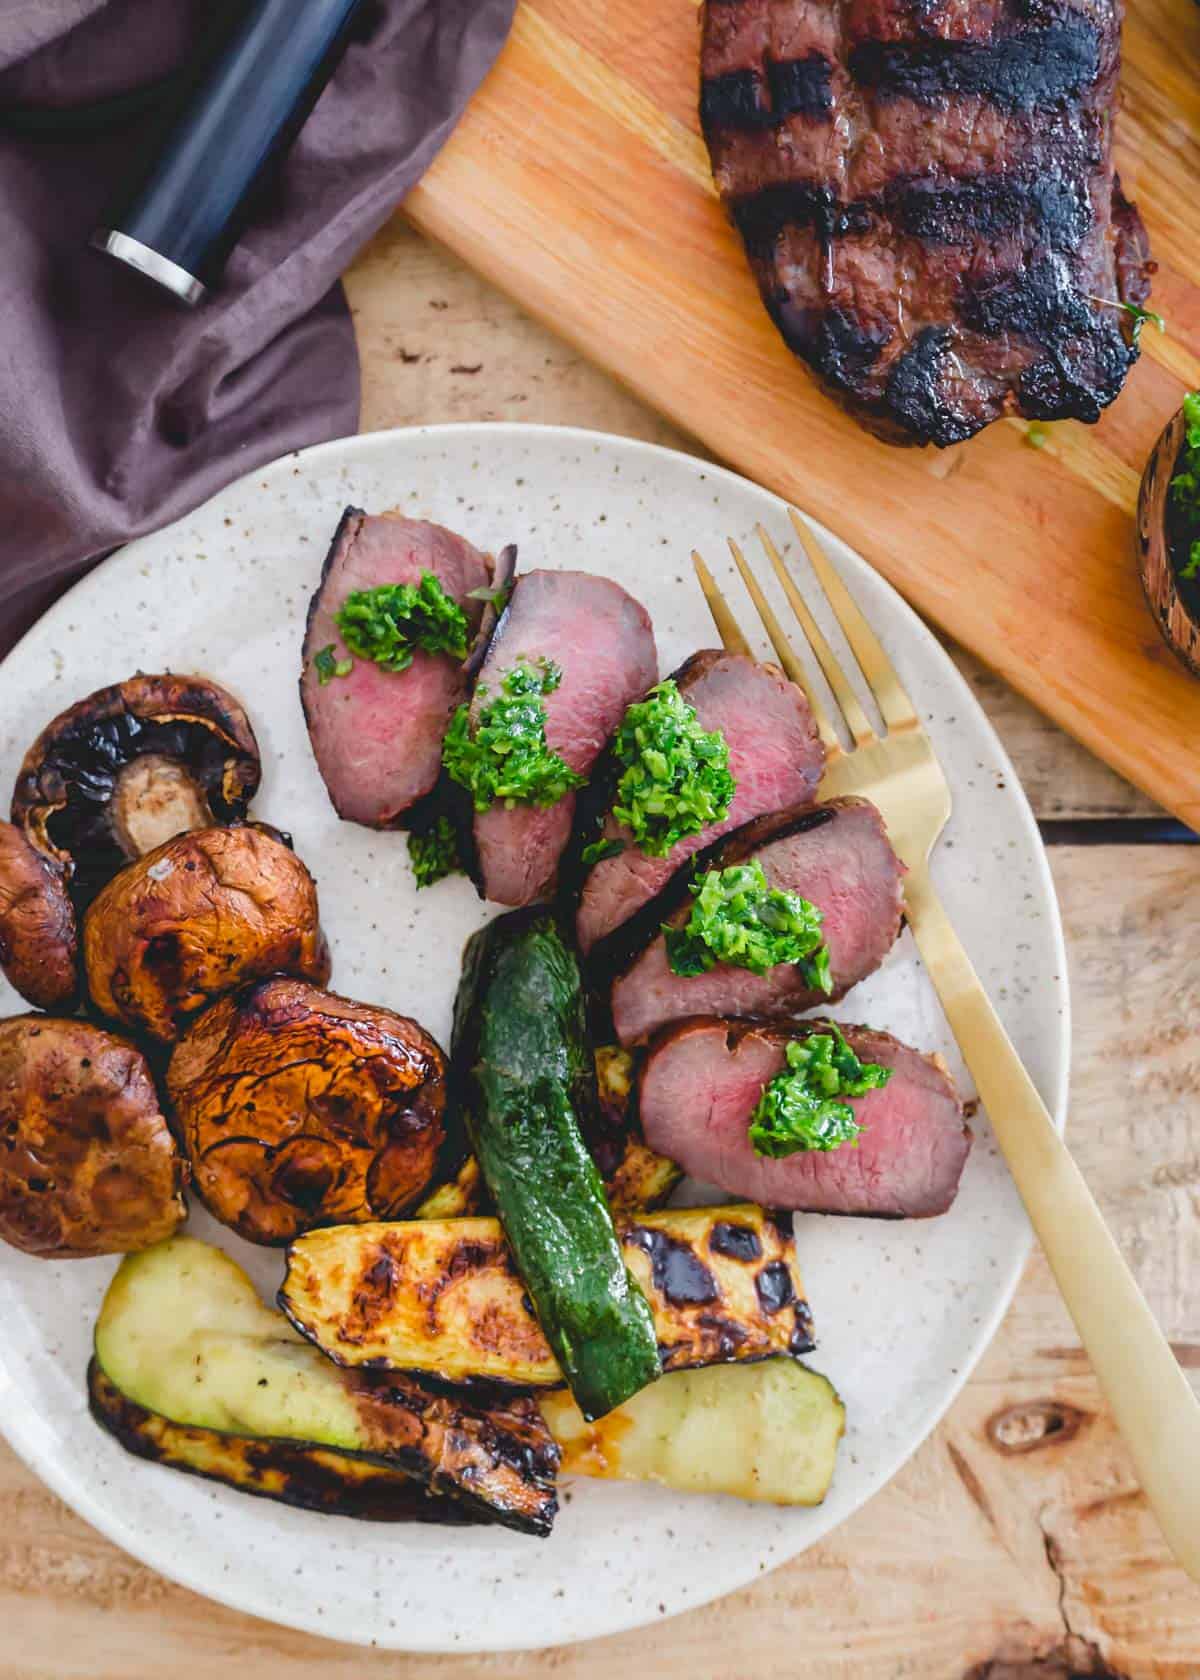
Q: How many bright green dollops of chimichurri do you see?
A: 5